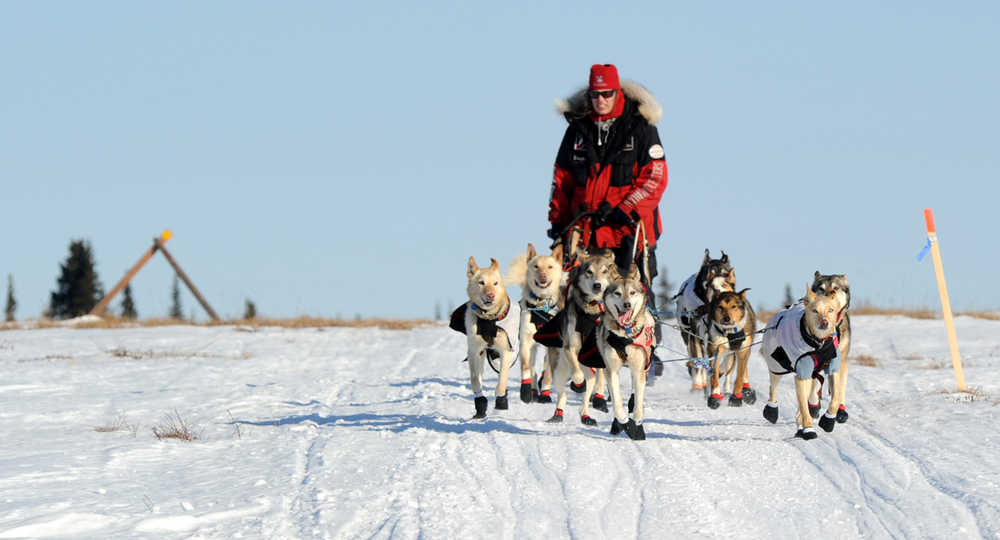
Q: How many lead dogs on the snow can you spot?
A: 2